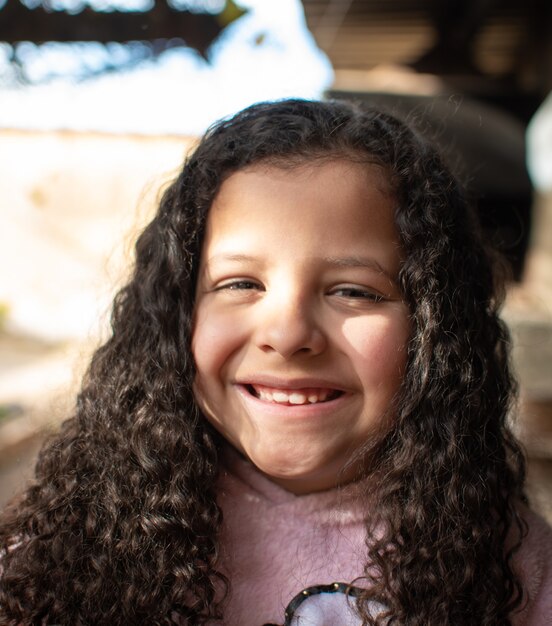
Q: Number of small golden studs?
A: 3